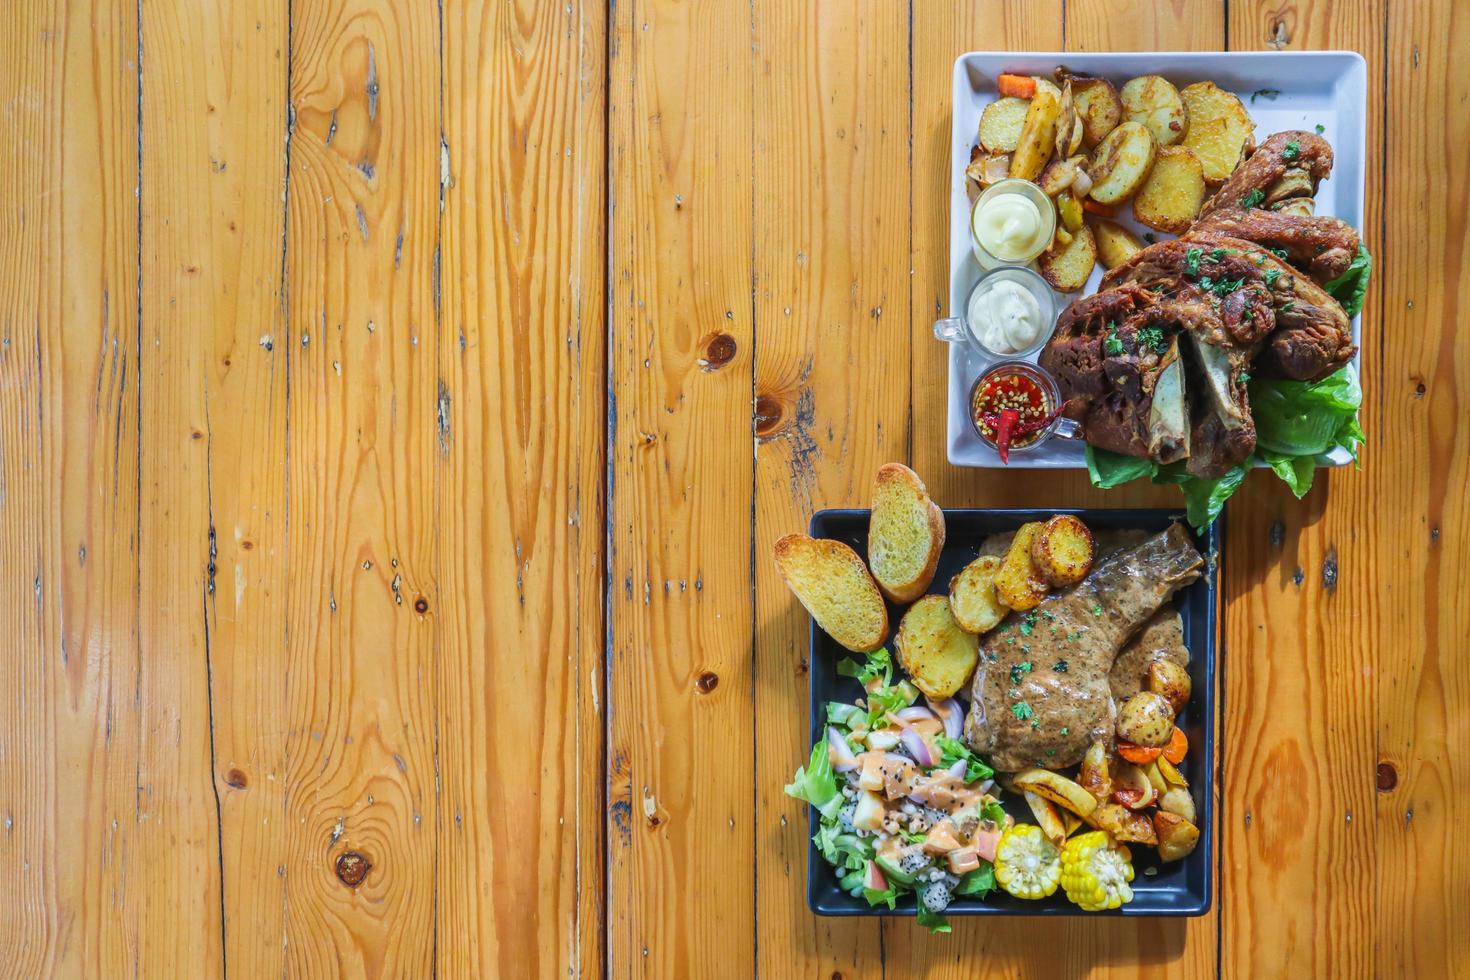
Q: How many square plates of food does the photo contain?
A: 2